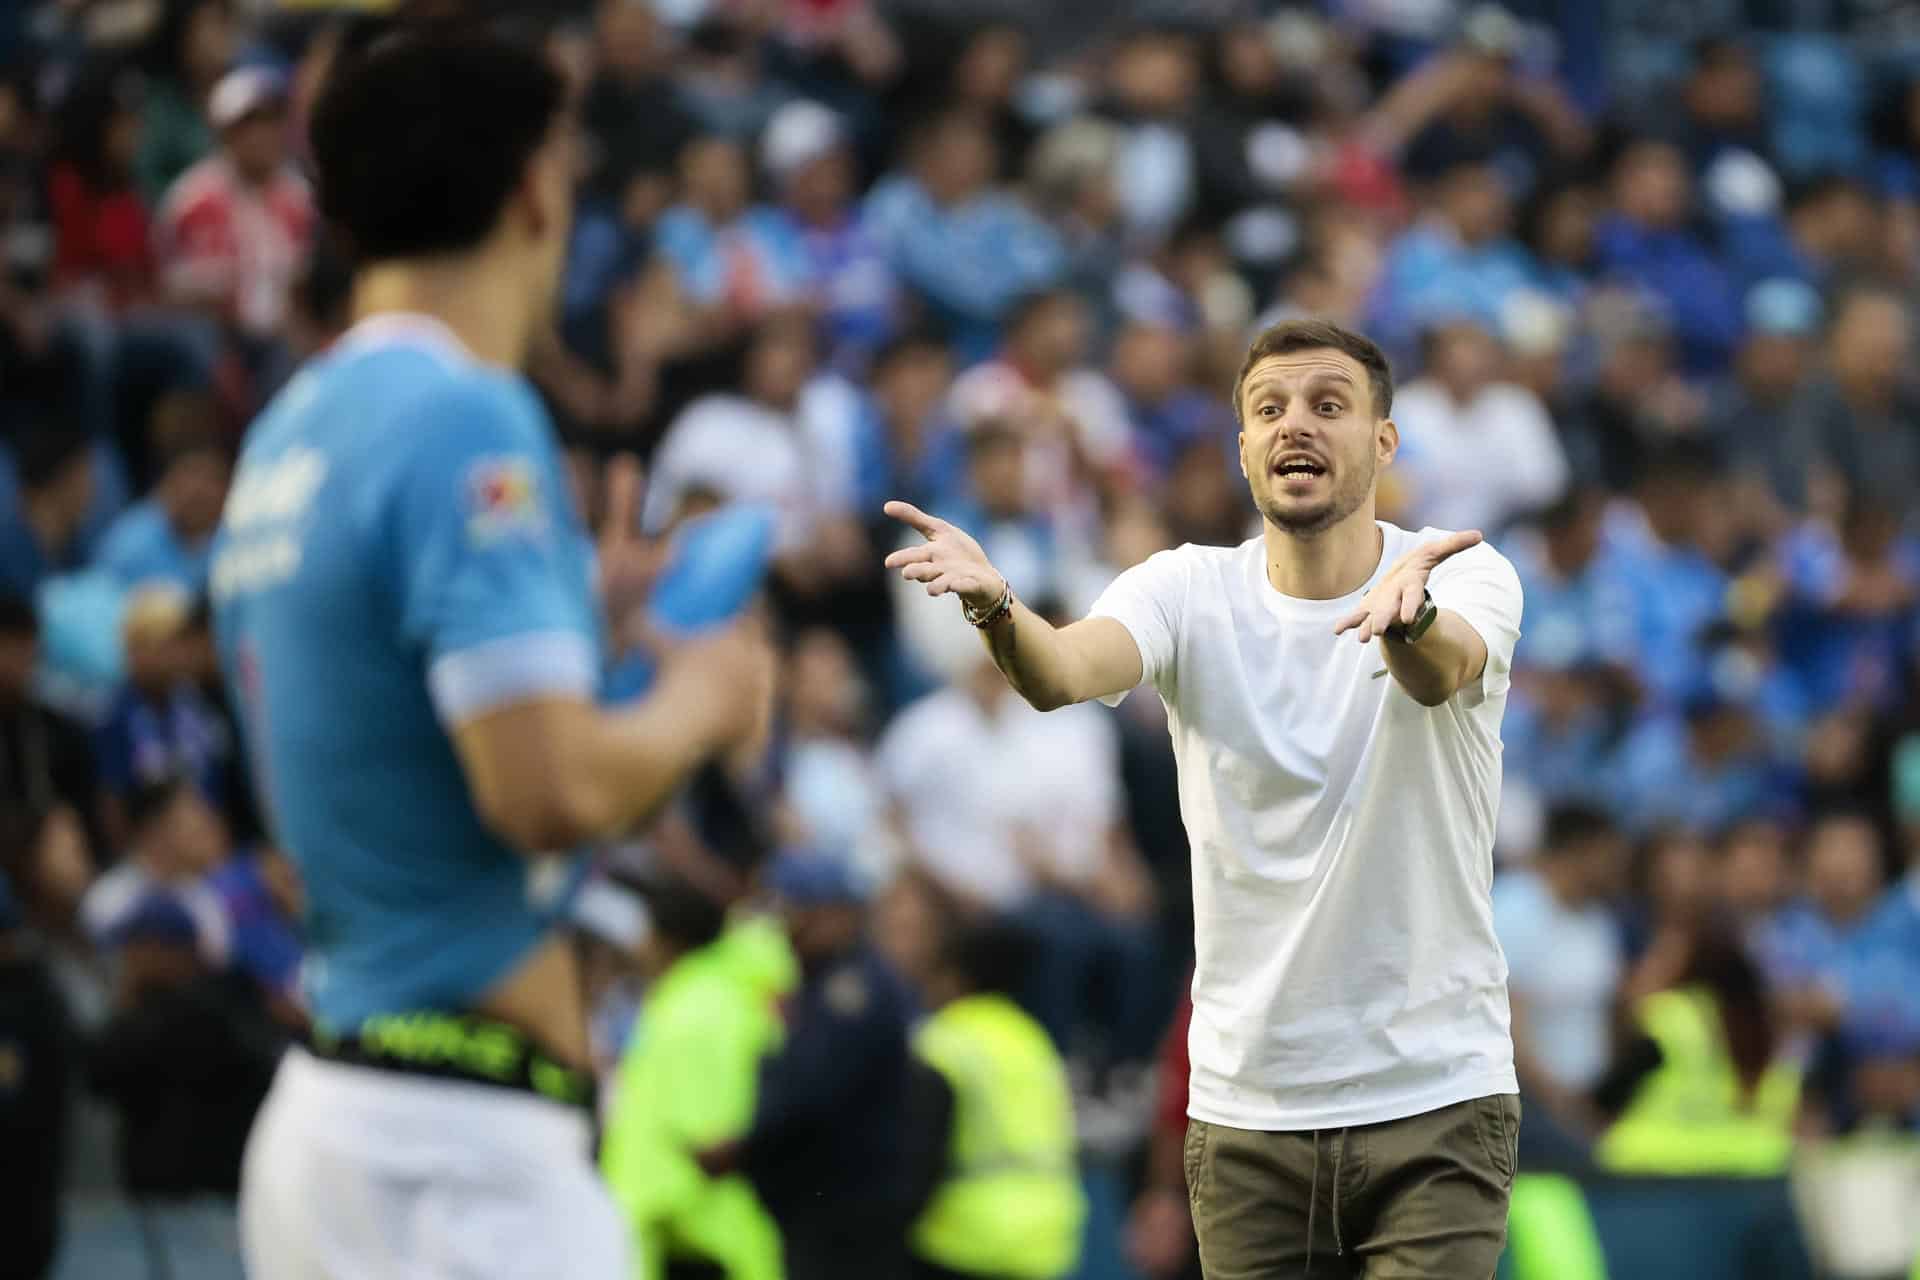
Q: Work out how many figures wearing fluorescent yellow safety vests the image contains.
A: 3